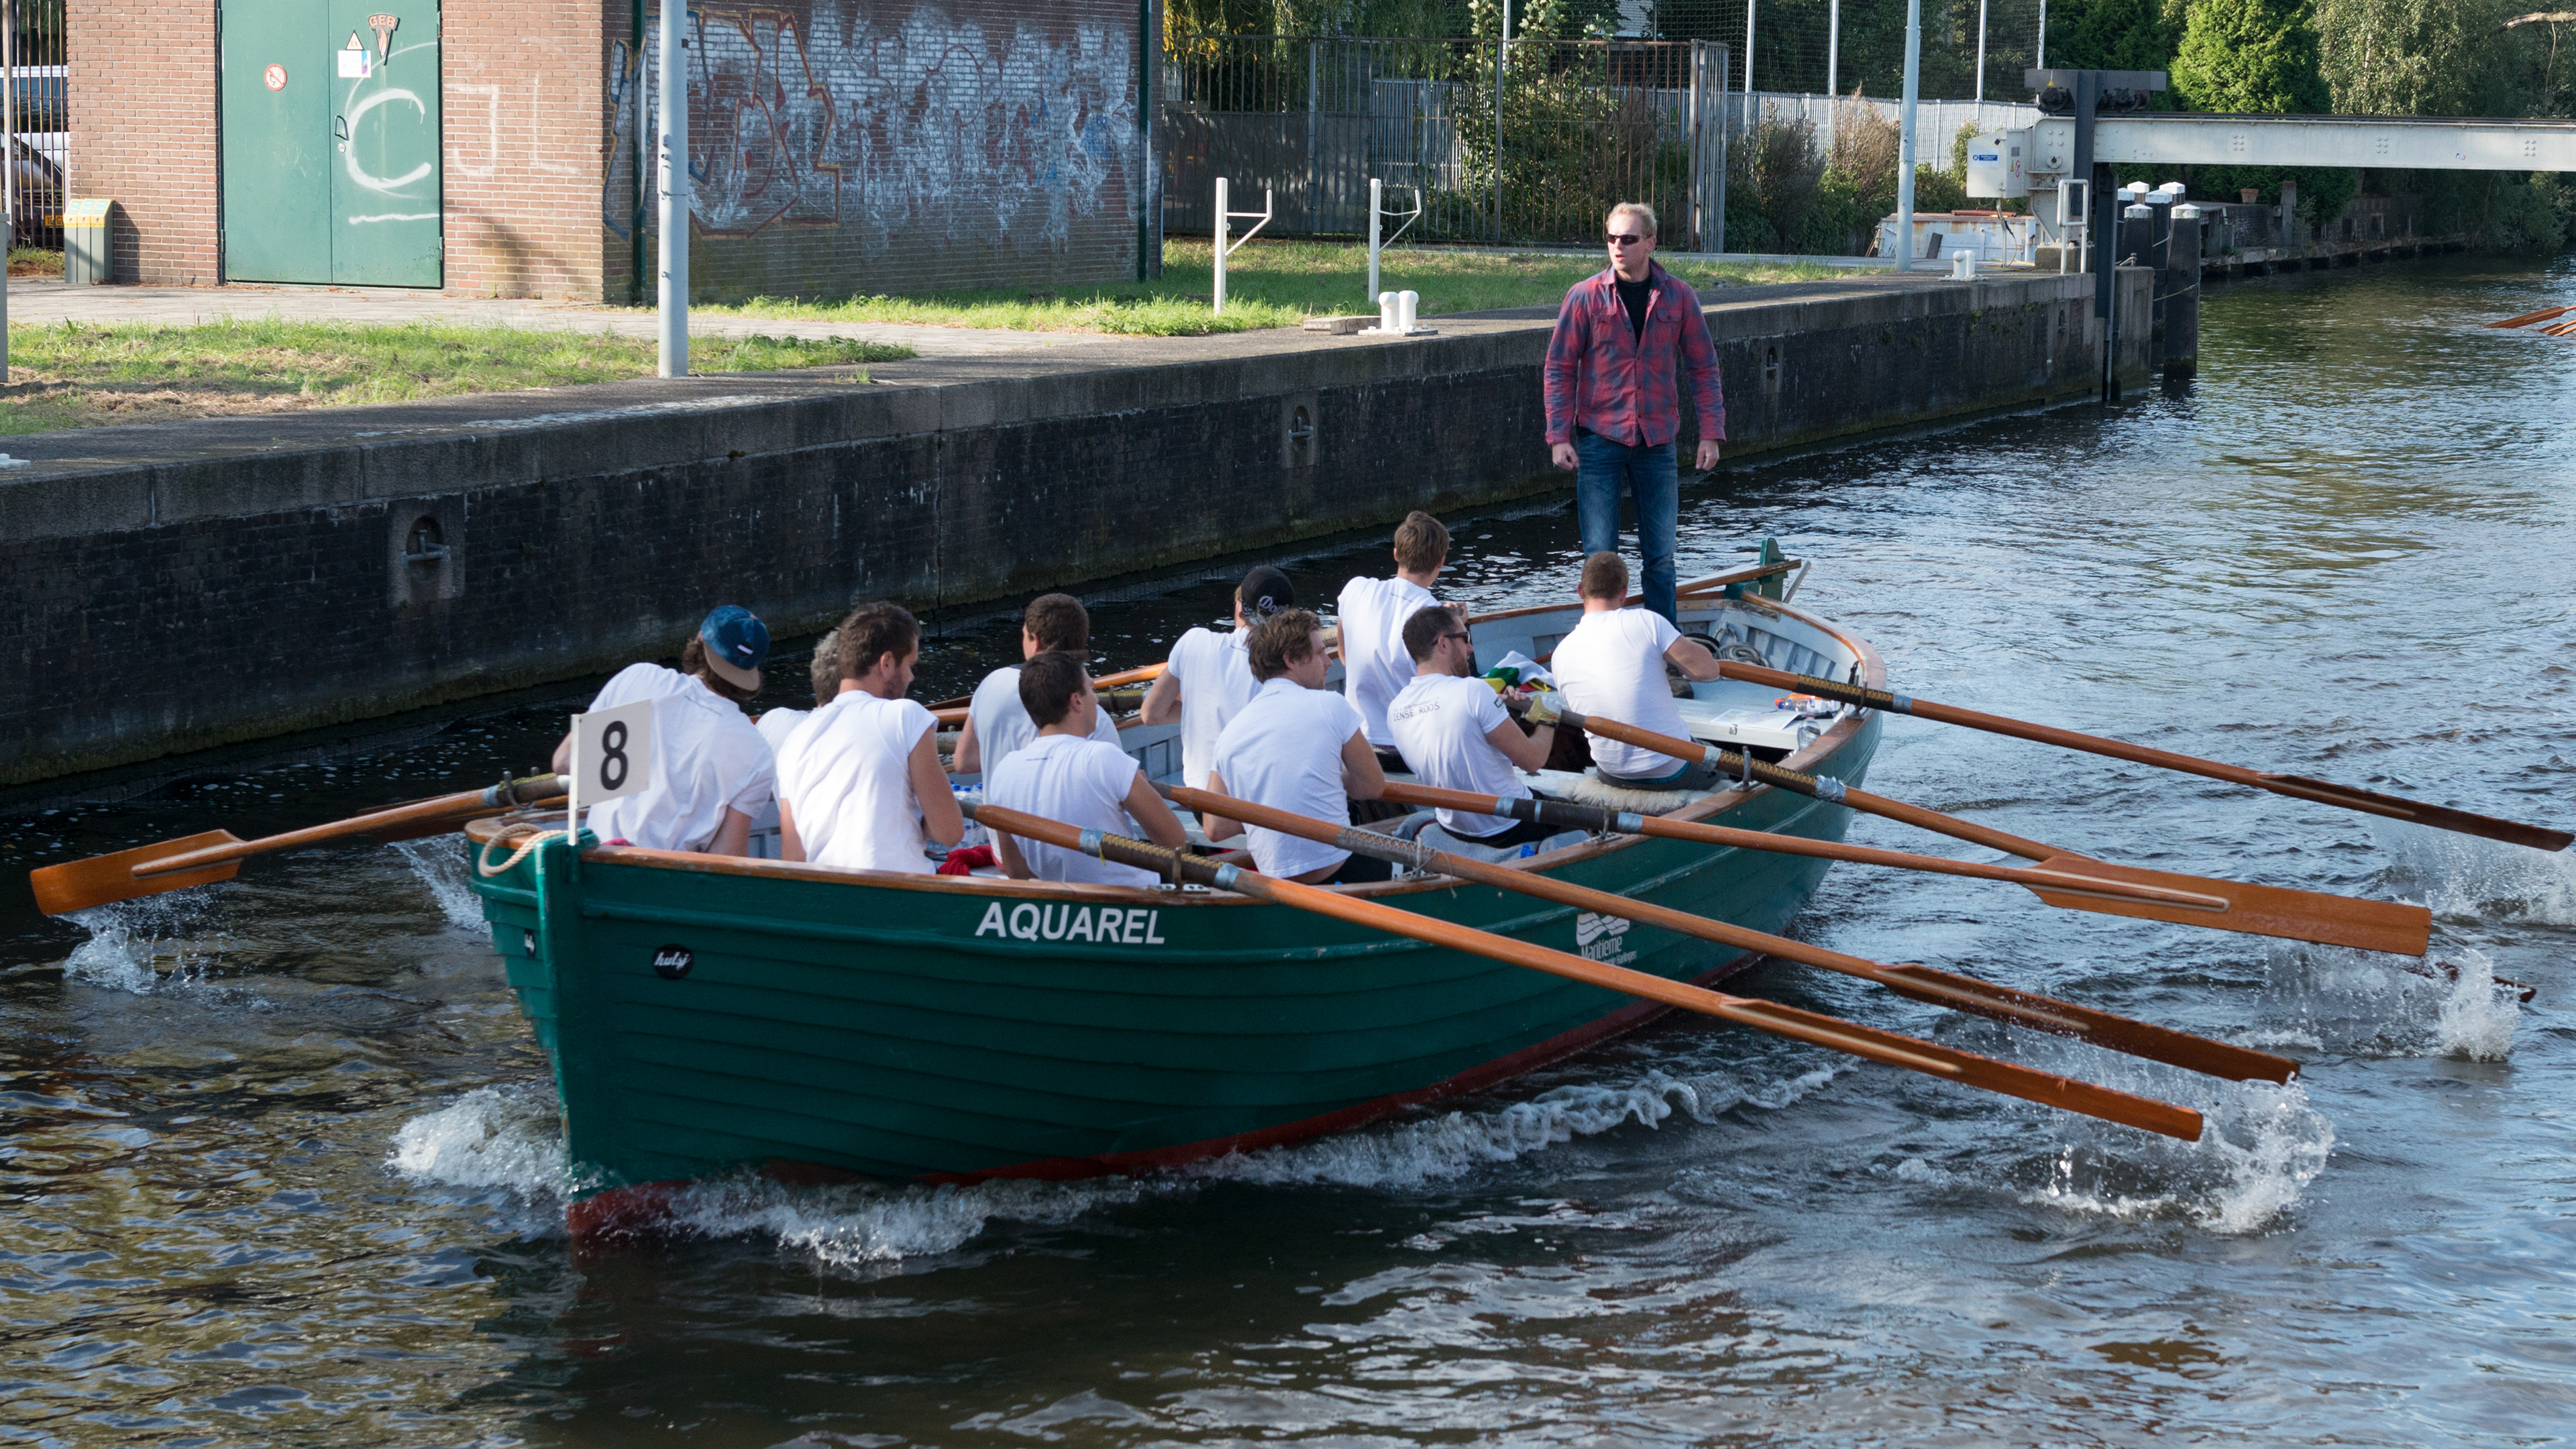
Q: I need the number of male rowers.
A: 10